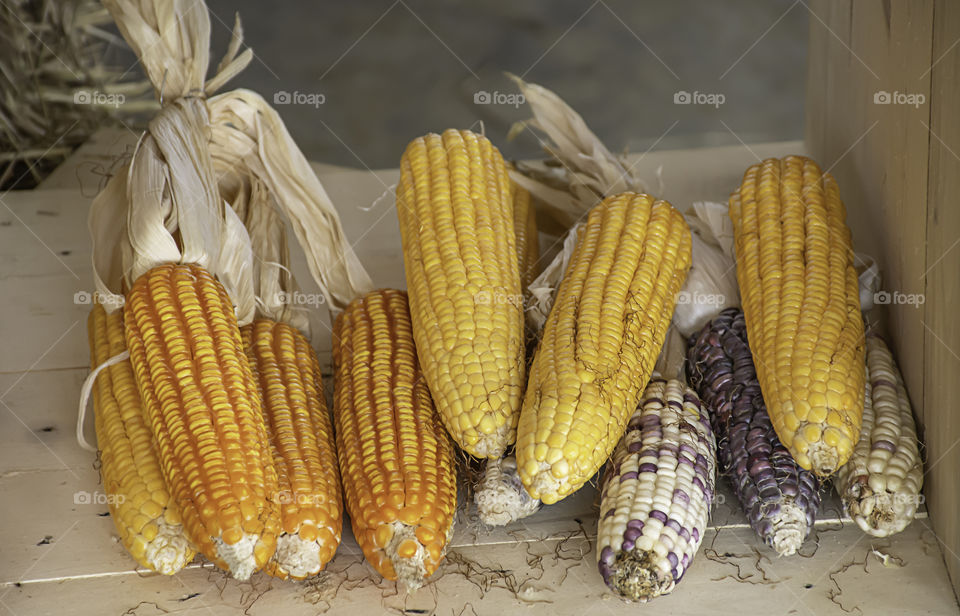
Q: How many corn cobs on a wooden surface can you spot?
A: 12